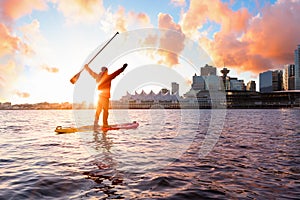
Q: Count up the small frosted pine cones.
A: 0